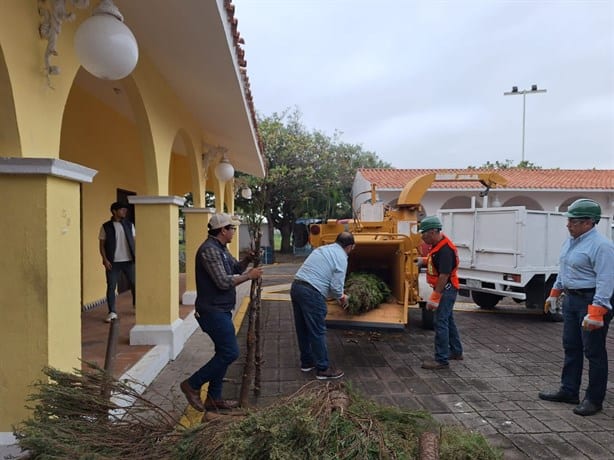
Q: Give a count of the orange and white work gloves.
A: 4